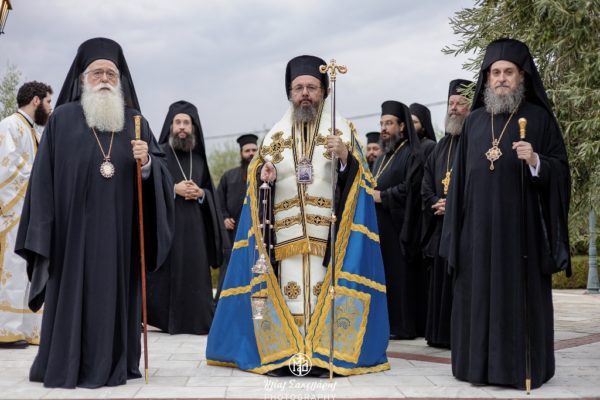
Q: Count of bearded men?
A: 10